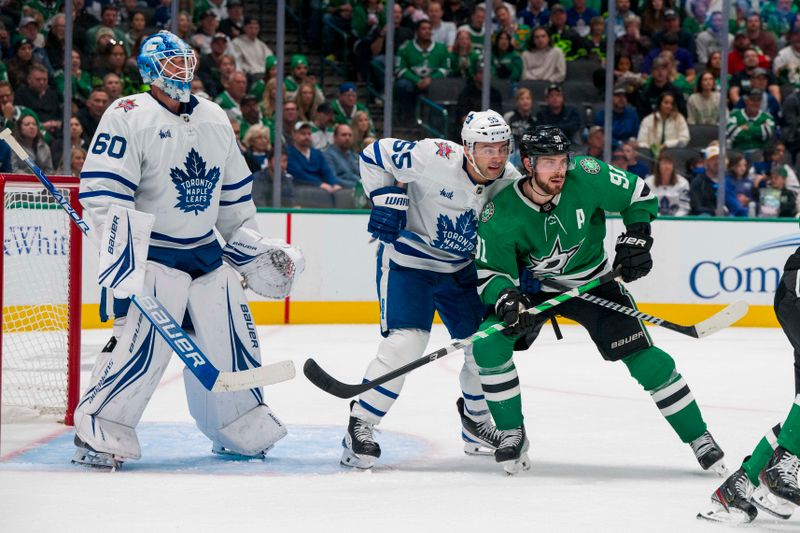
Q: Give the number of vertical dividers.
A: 7